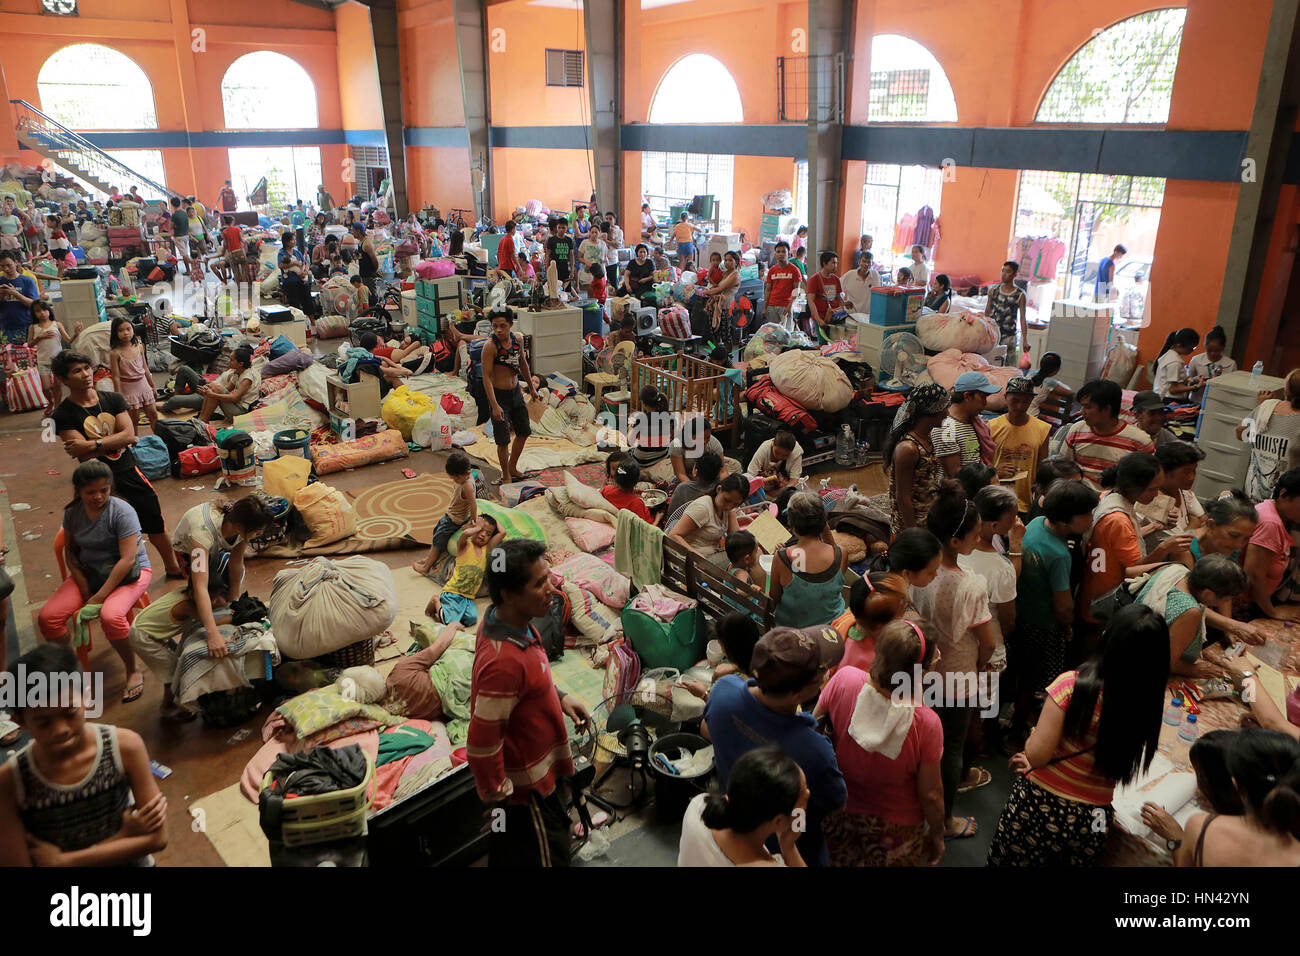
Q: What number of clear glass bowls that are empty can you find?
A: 0